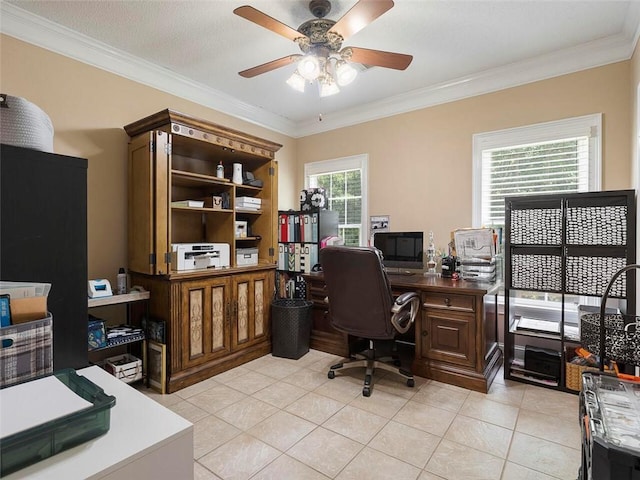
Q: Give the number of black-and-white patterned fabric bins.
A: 4